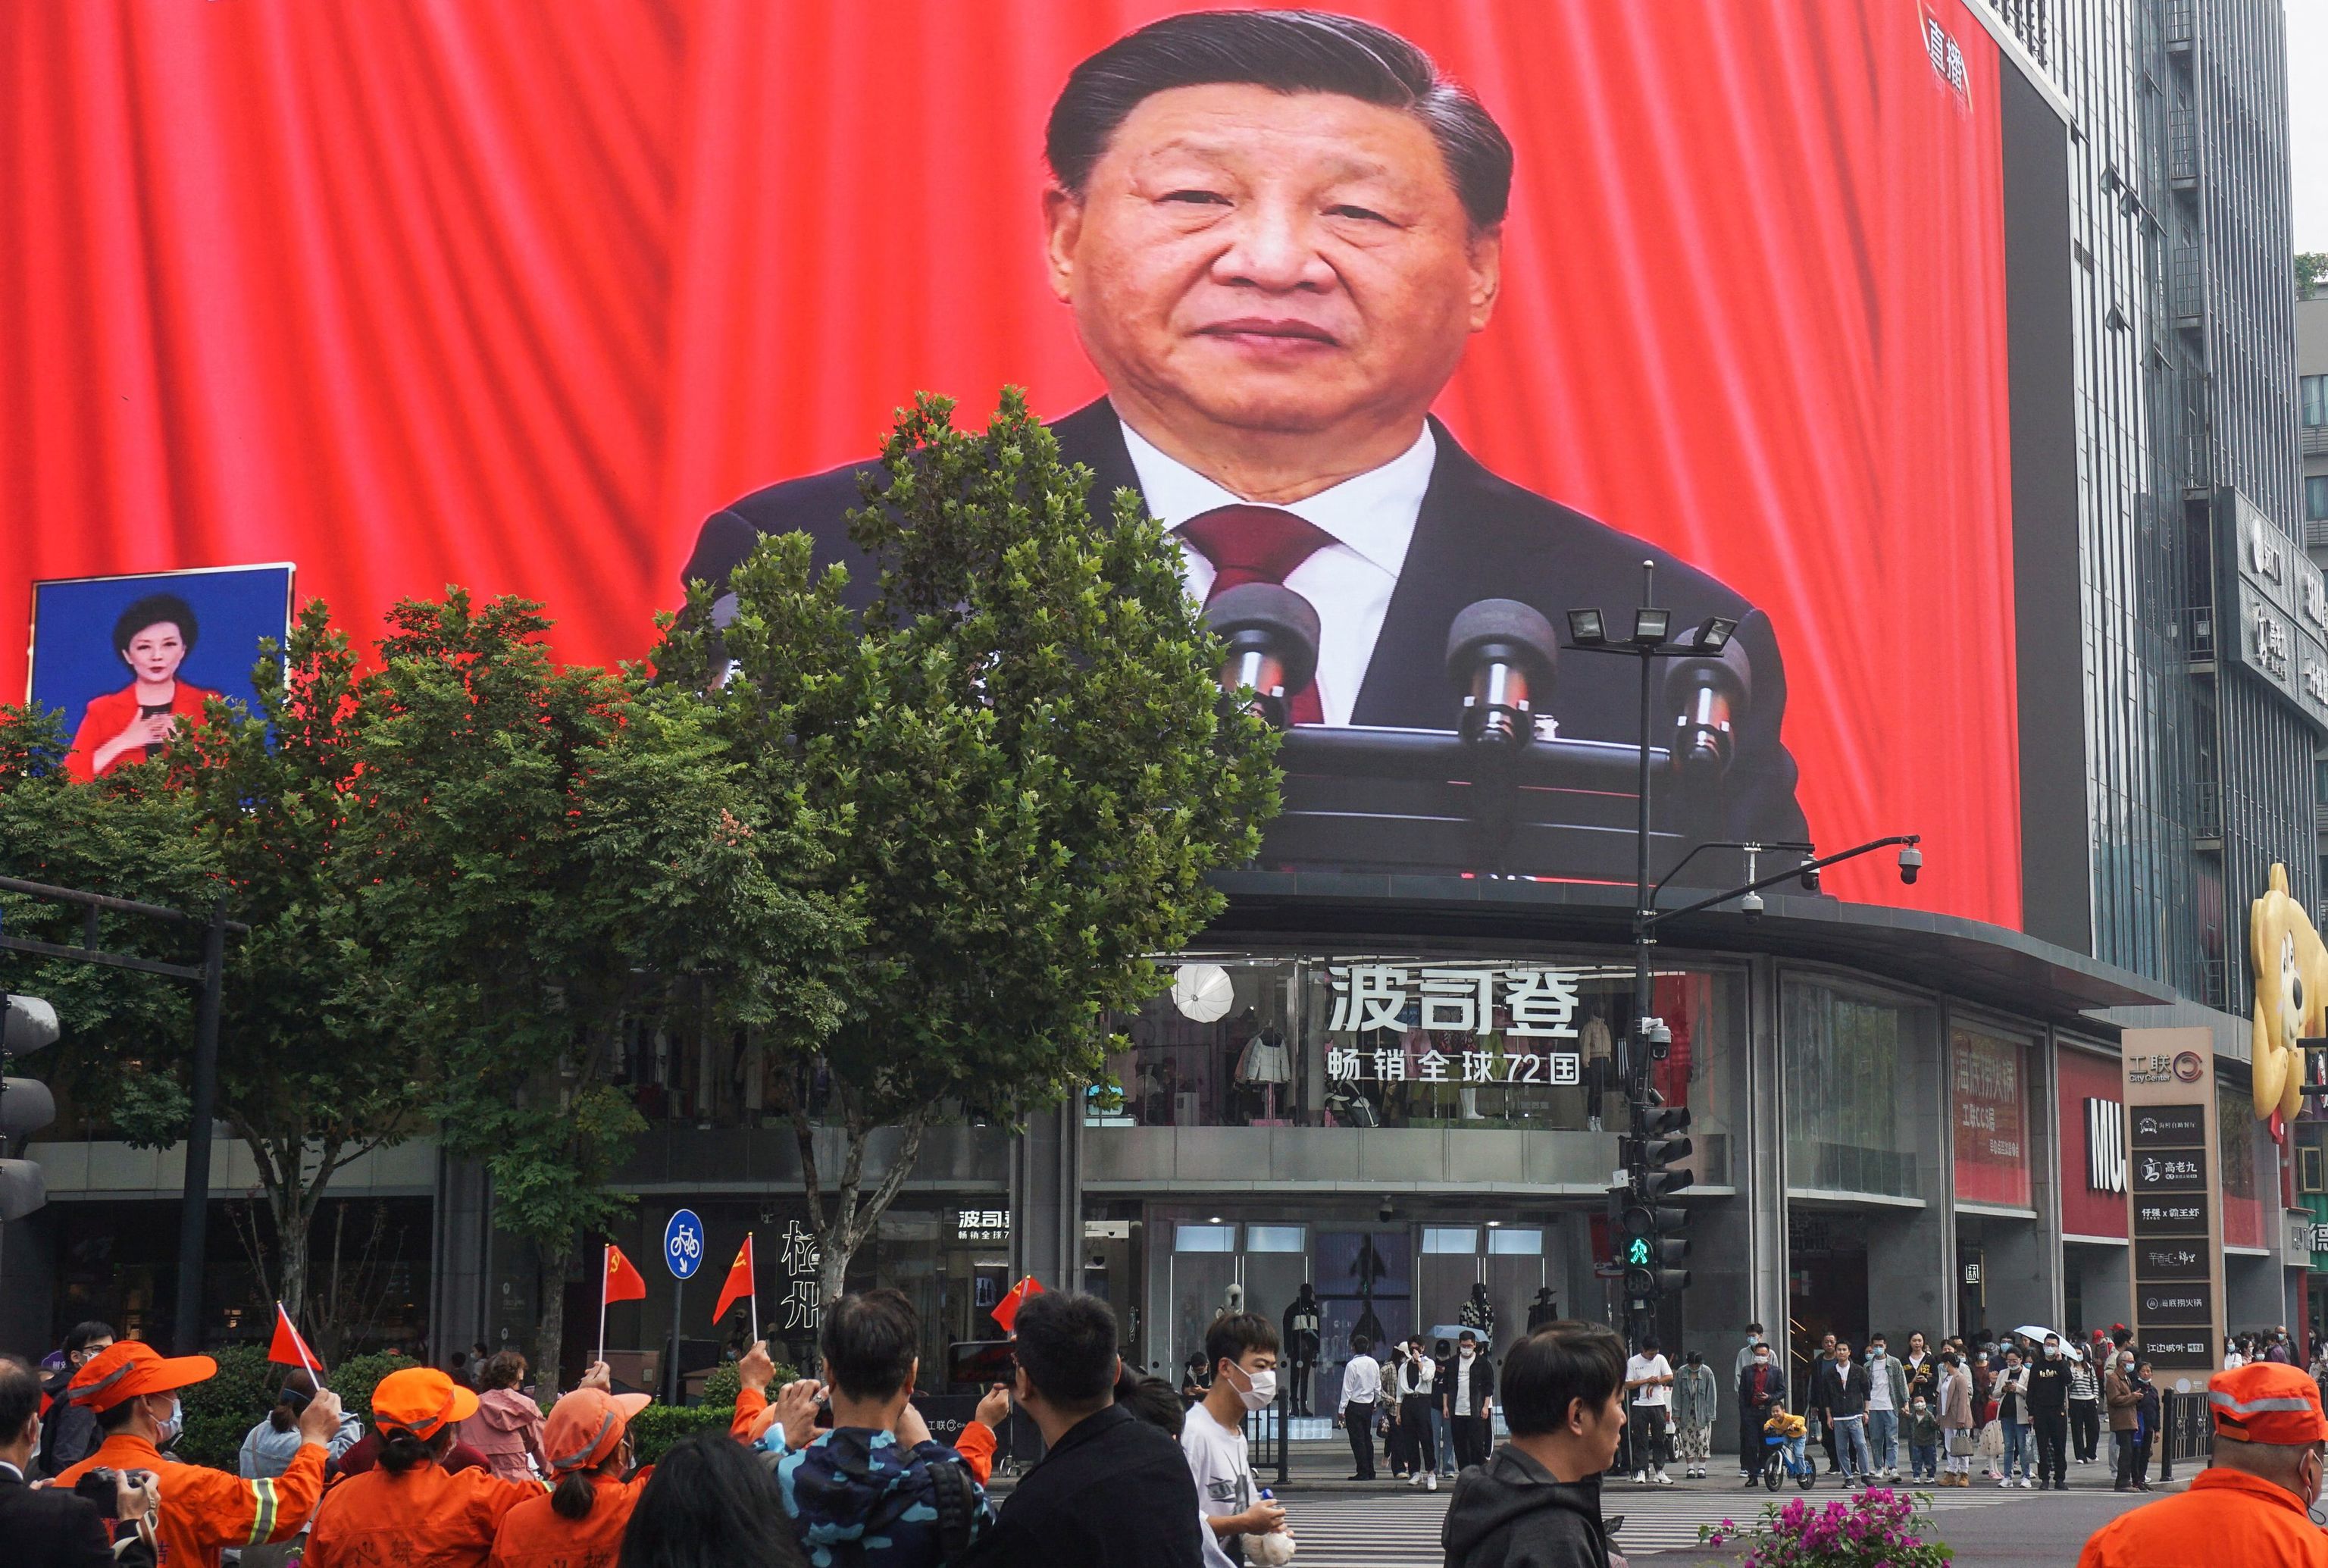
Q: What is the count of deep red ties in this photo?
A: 1